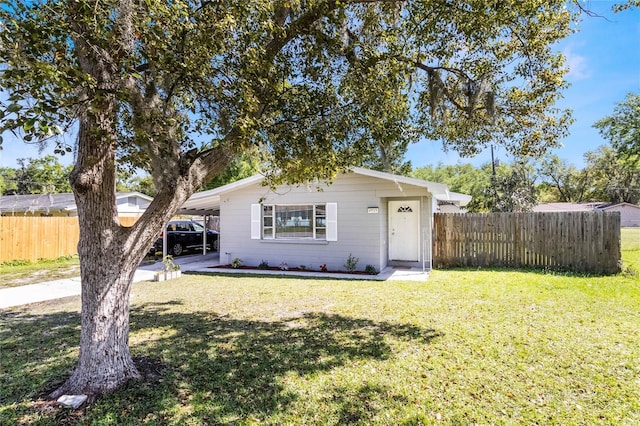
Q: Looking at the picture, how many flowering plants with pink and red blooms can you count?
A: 2